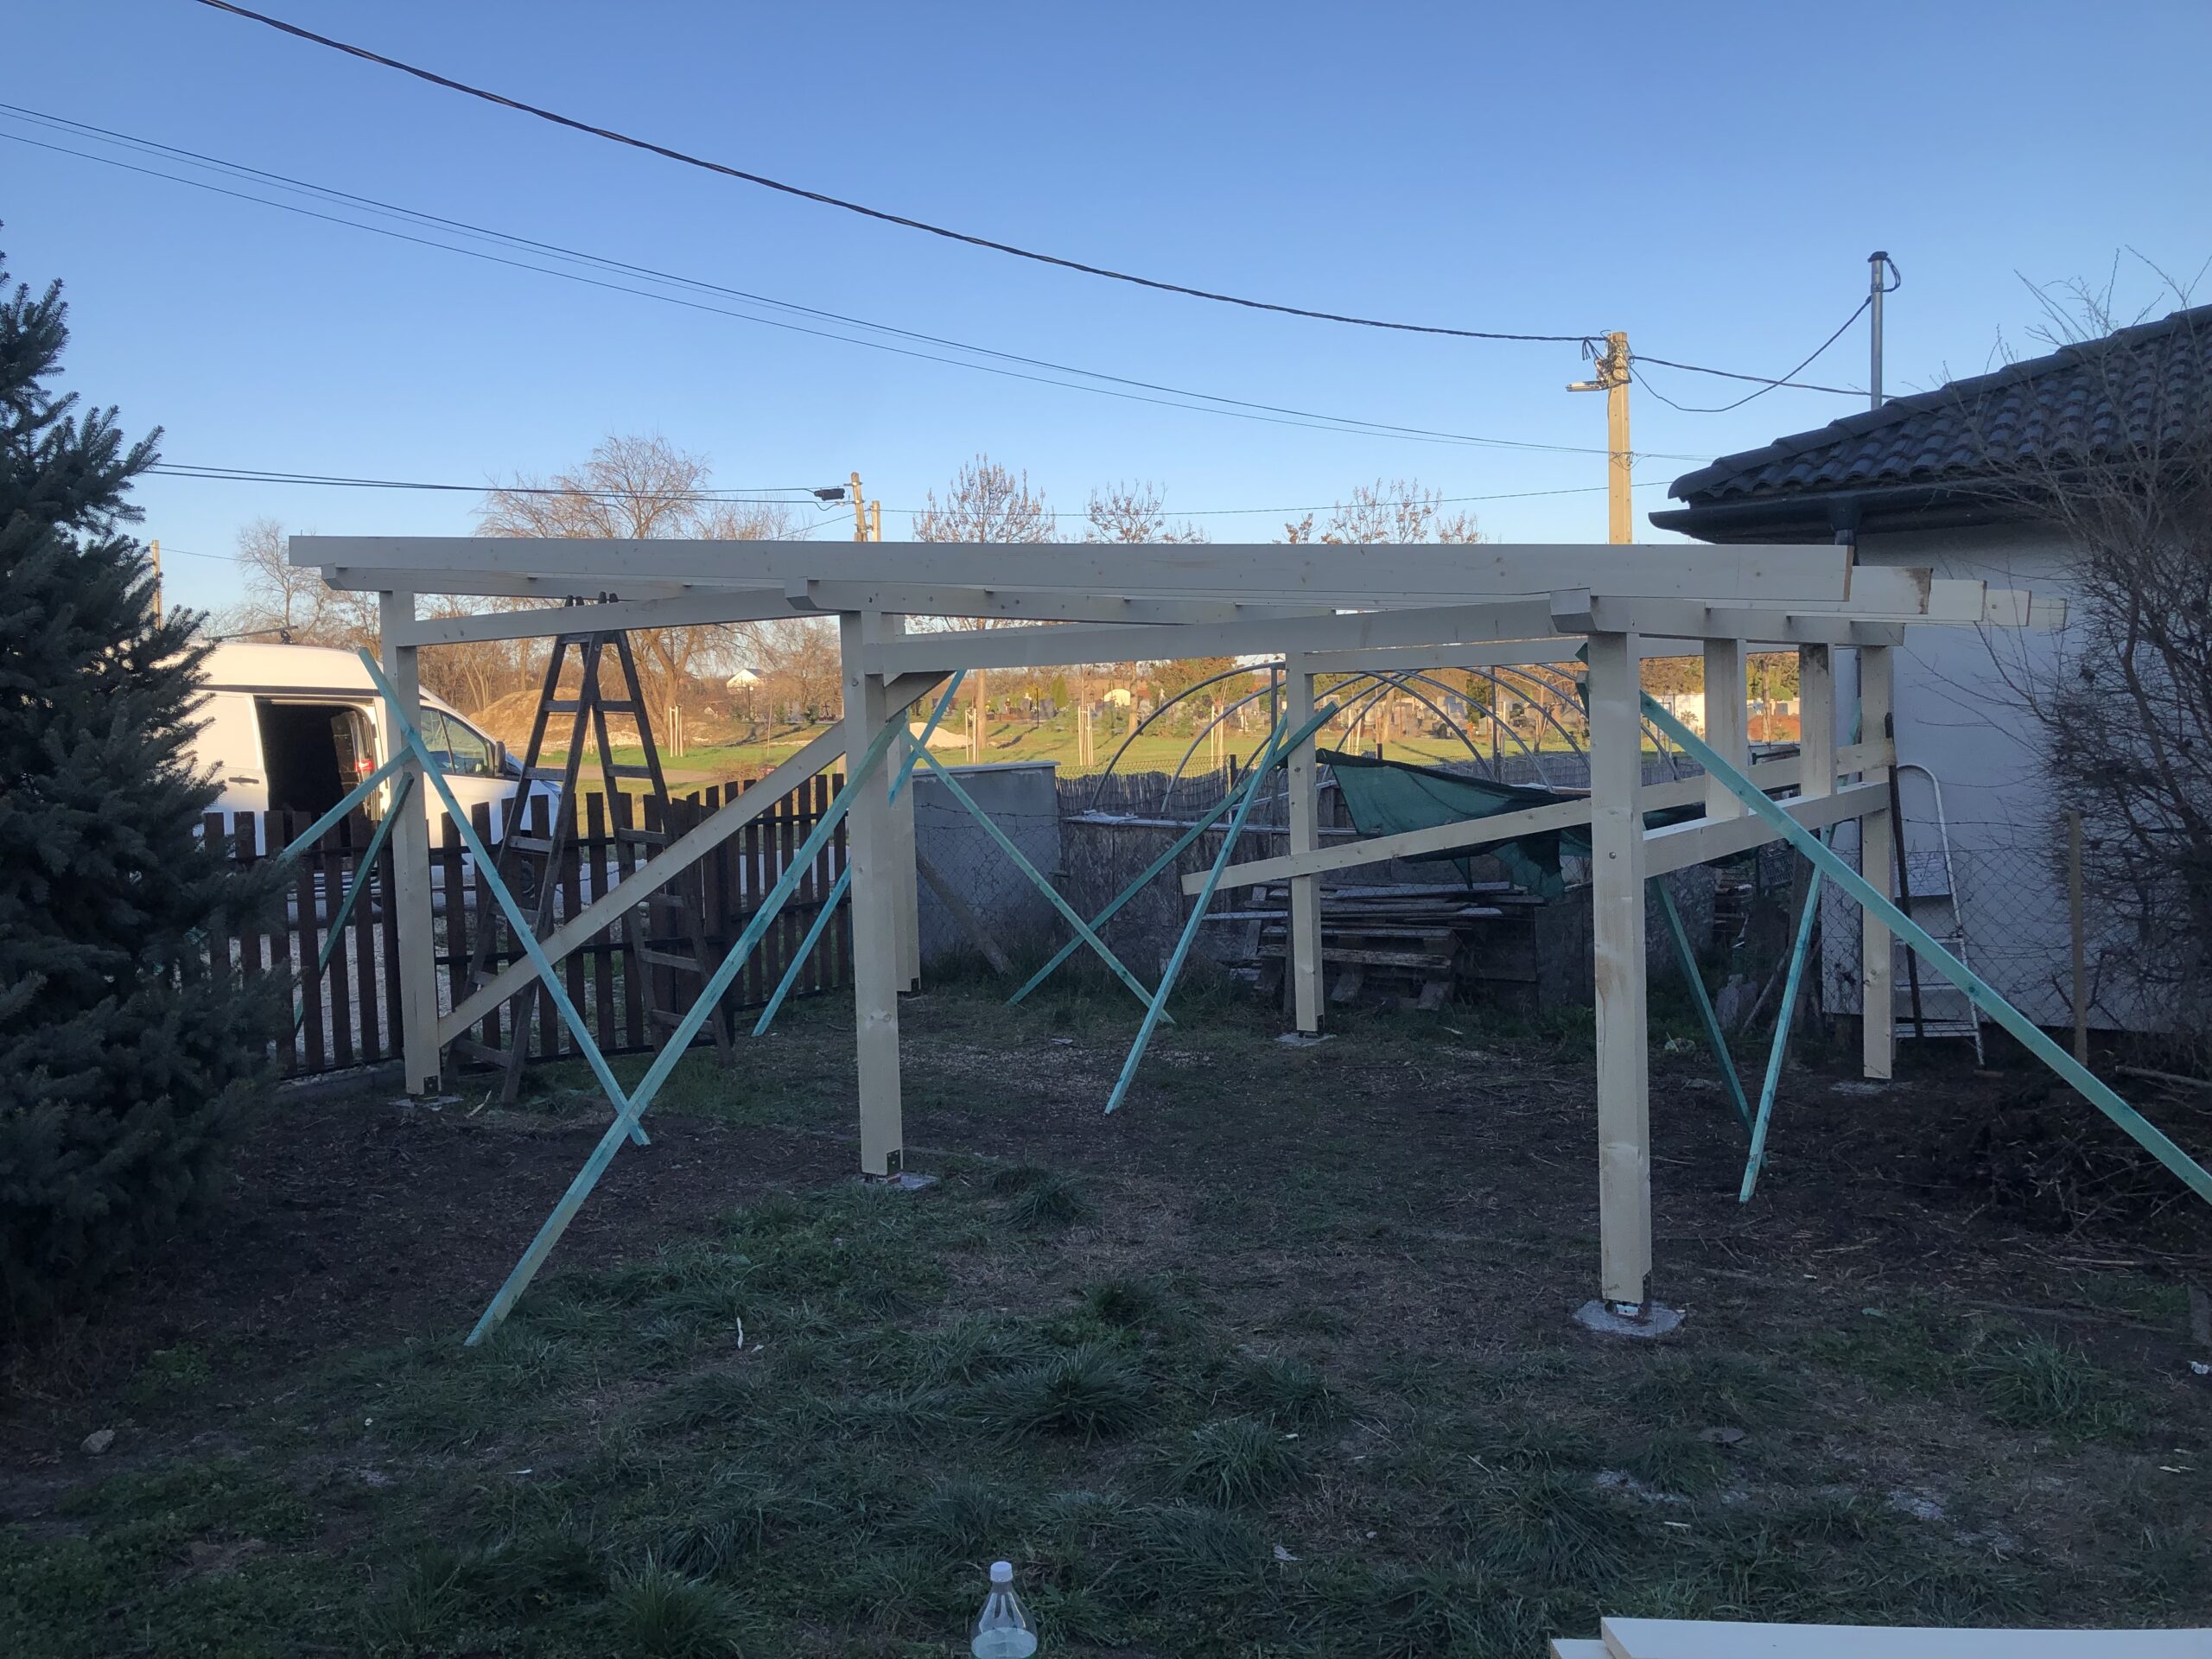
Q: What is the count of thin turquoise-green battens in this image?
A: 11